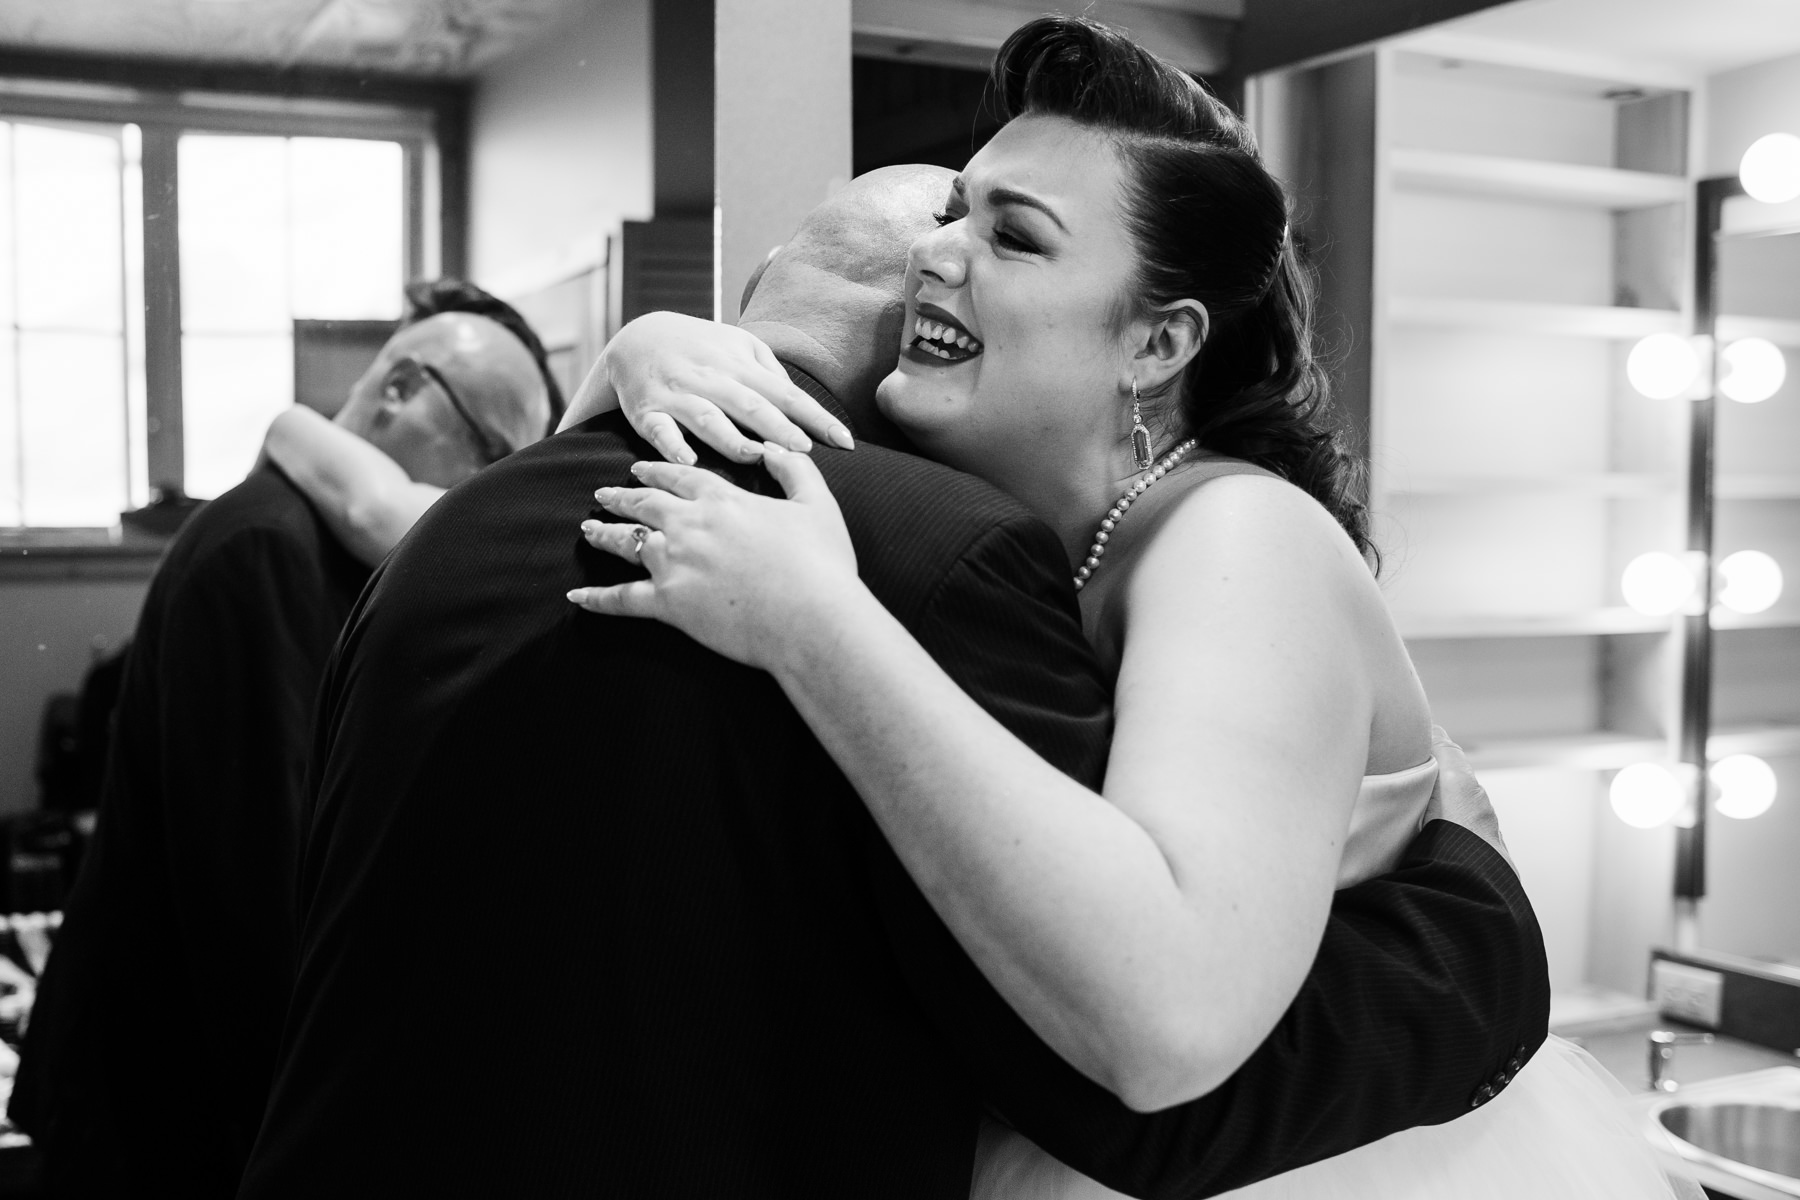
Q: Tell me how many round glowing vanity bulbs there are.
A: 7